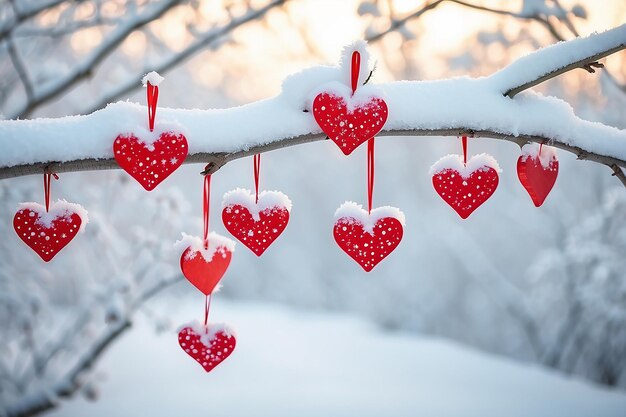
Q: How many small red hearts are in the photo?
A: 9